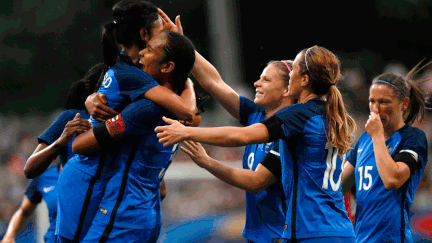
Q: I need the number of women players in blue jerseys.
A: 7